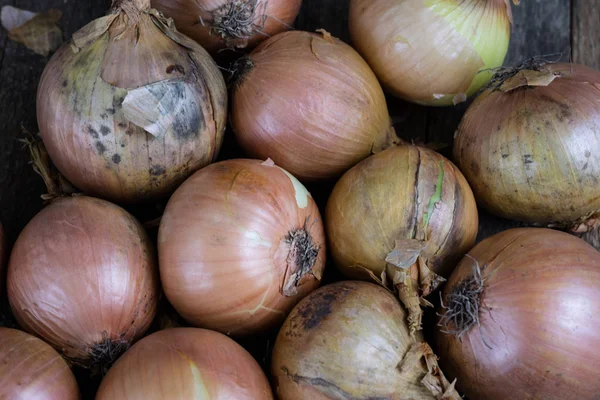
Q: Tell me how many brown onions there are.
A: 12